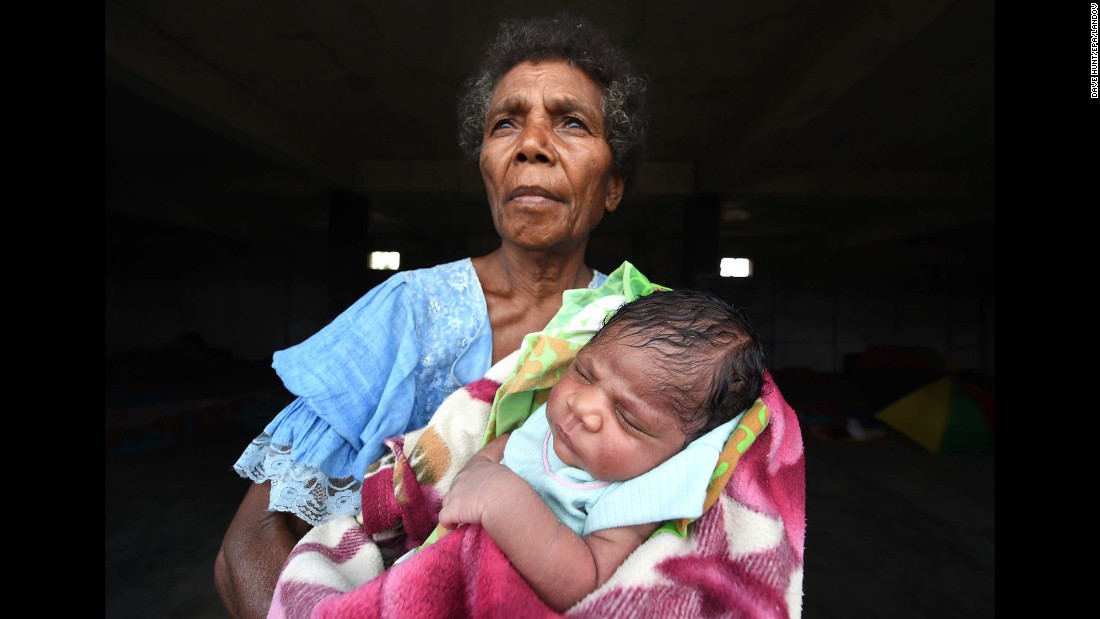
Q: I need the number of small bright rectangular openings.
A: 2